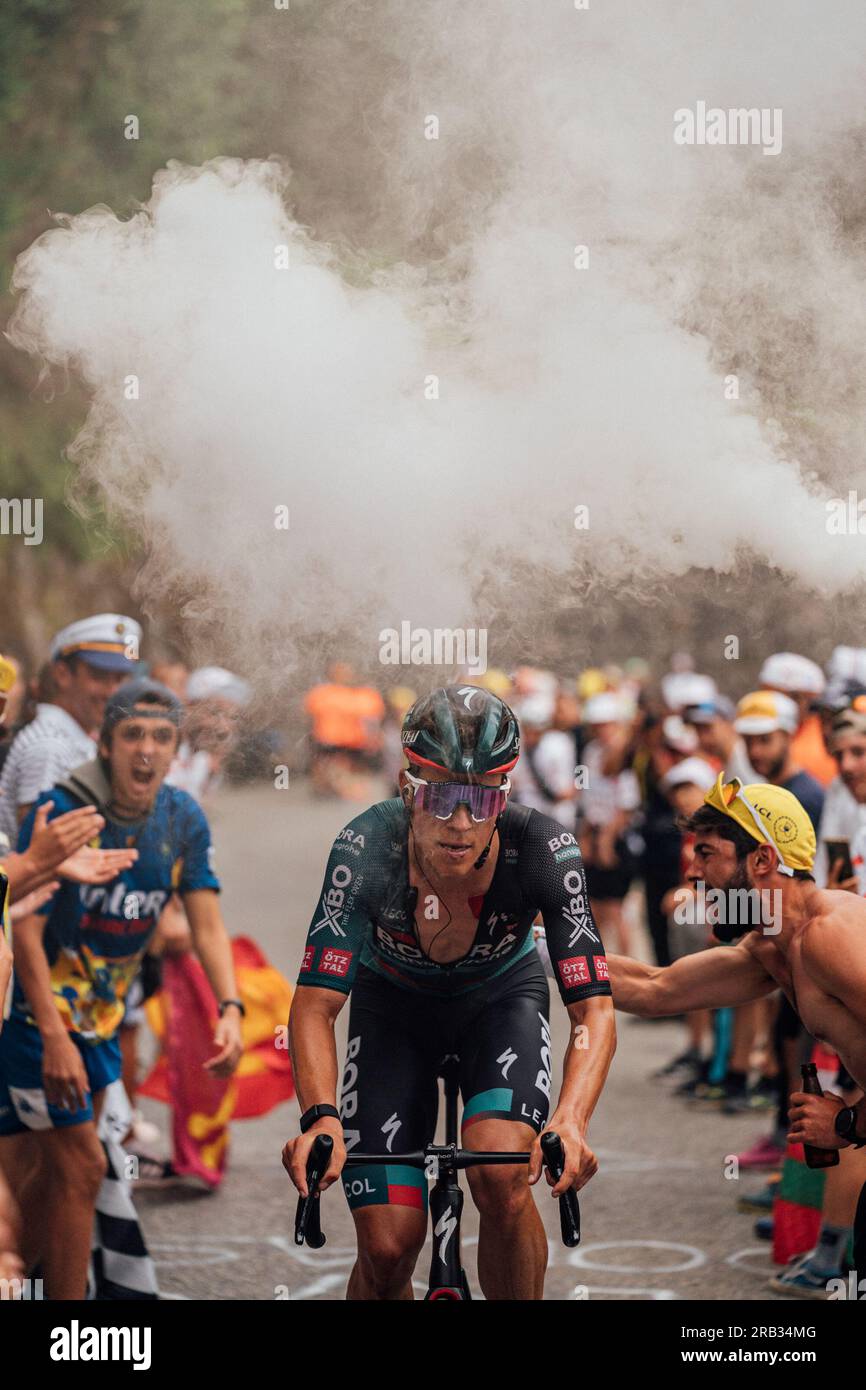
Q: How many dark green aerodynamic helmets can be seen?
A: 1